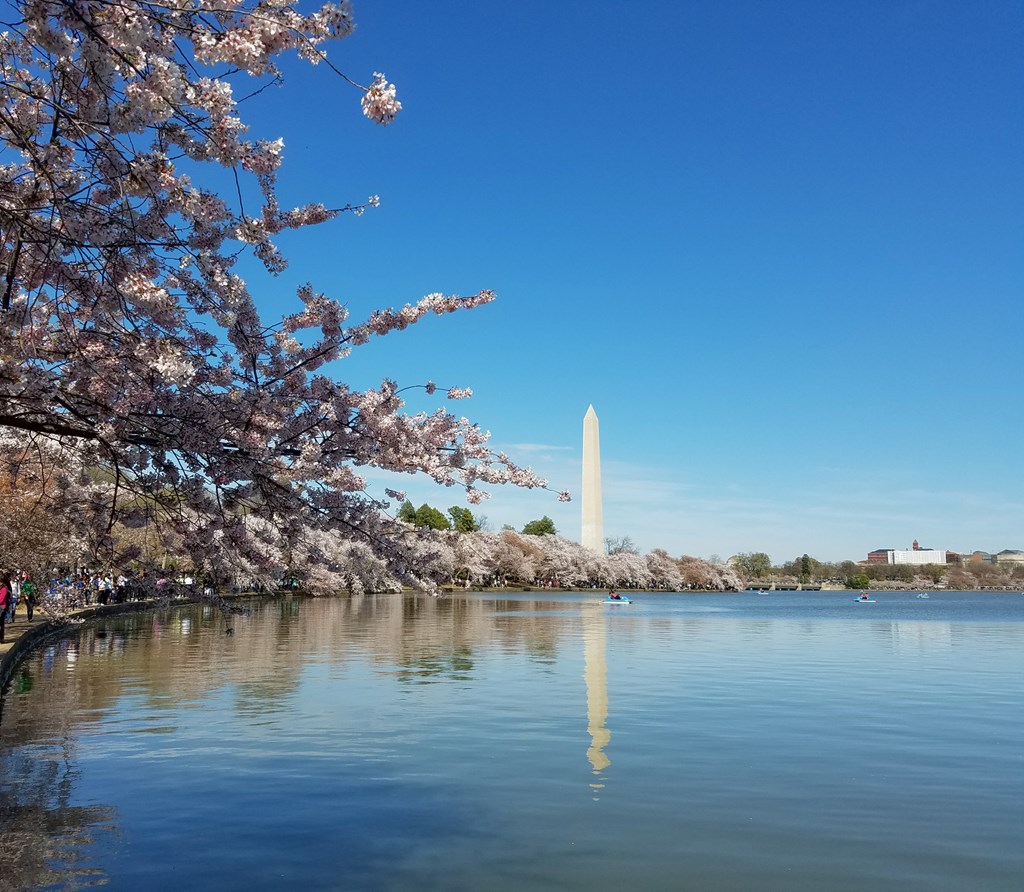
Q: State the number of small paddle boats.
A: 4